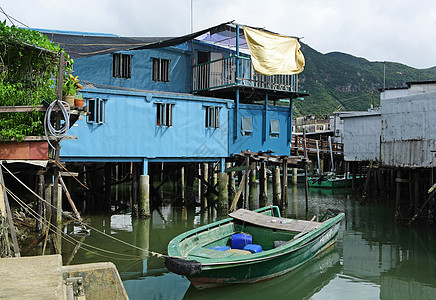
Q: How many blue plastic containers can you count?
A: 3